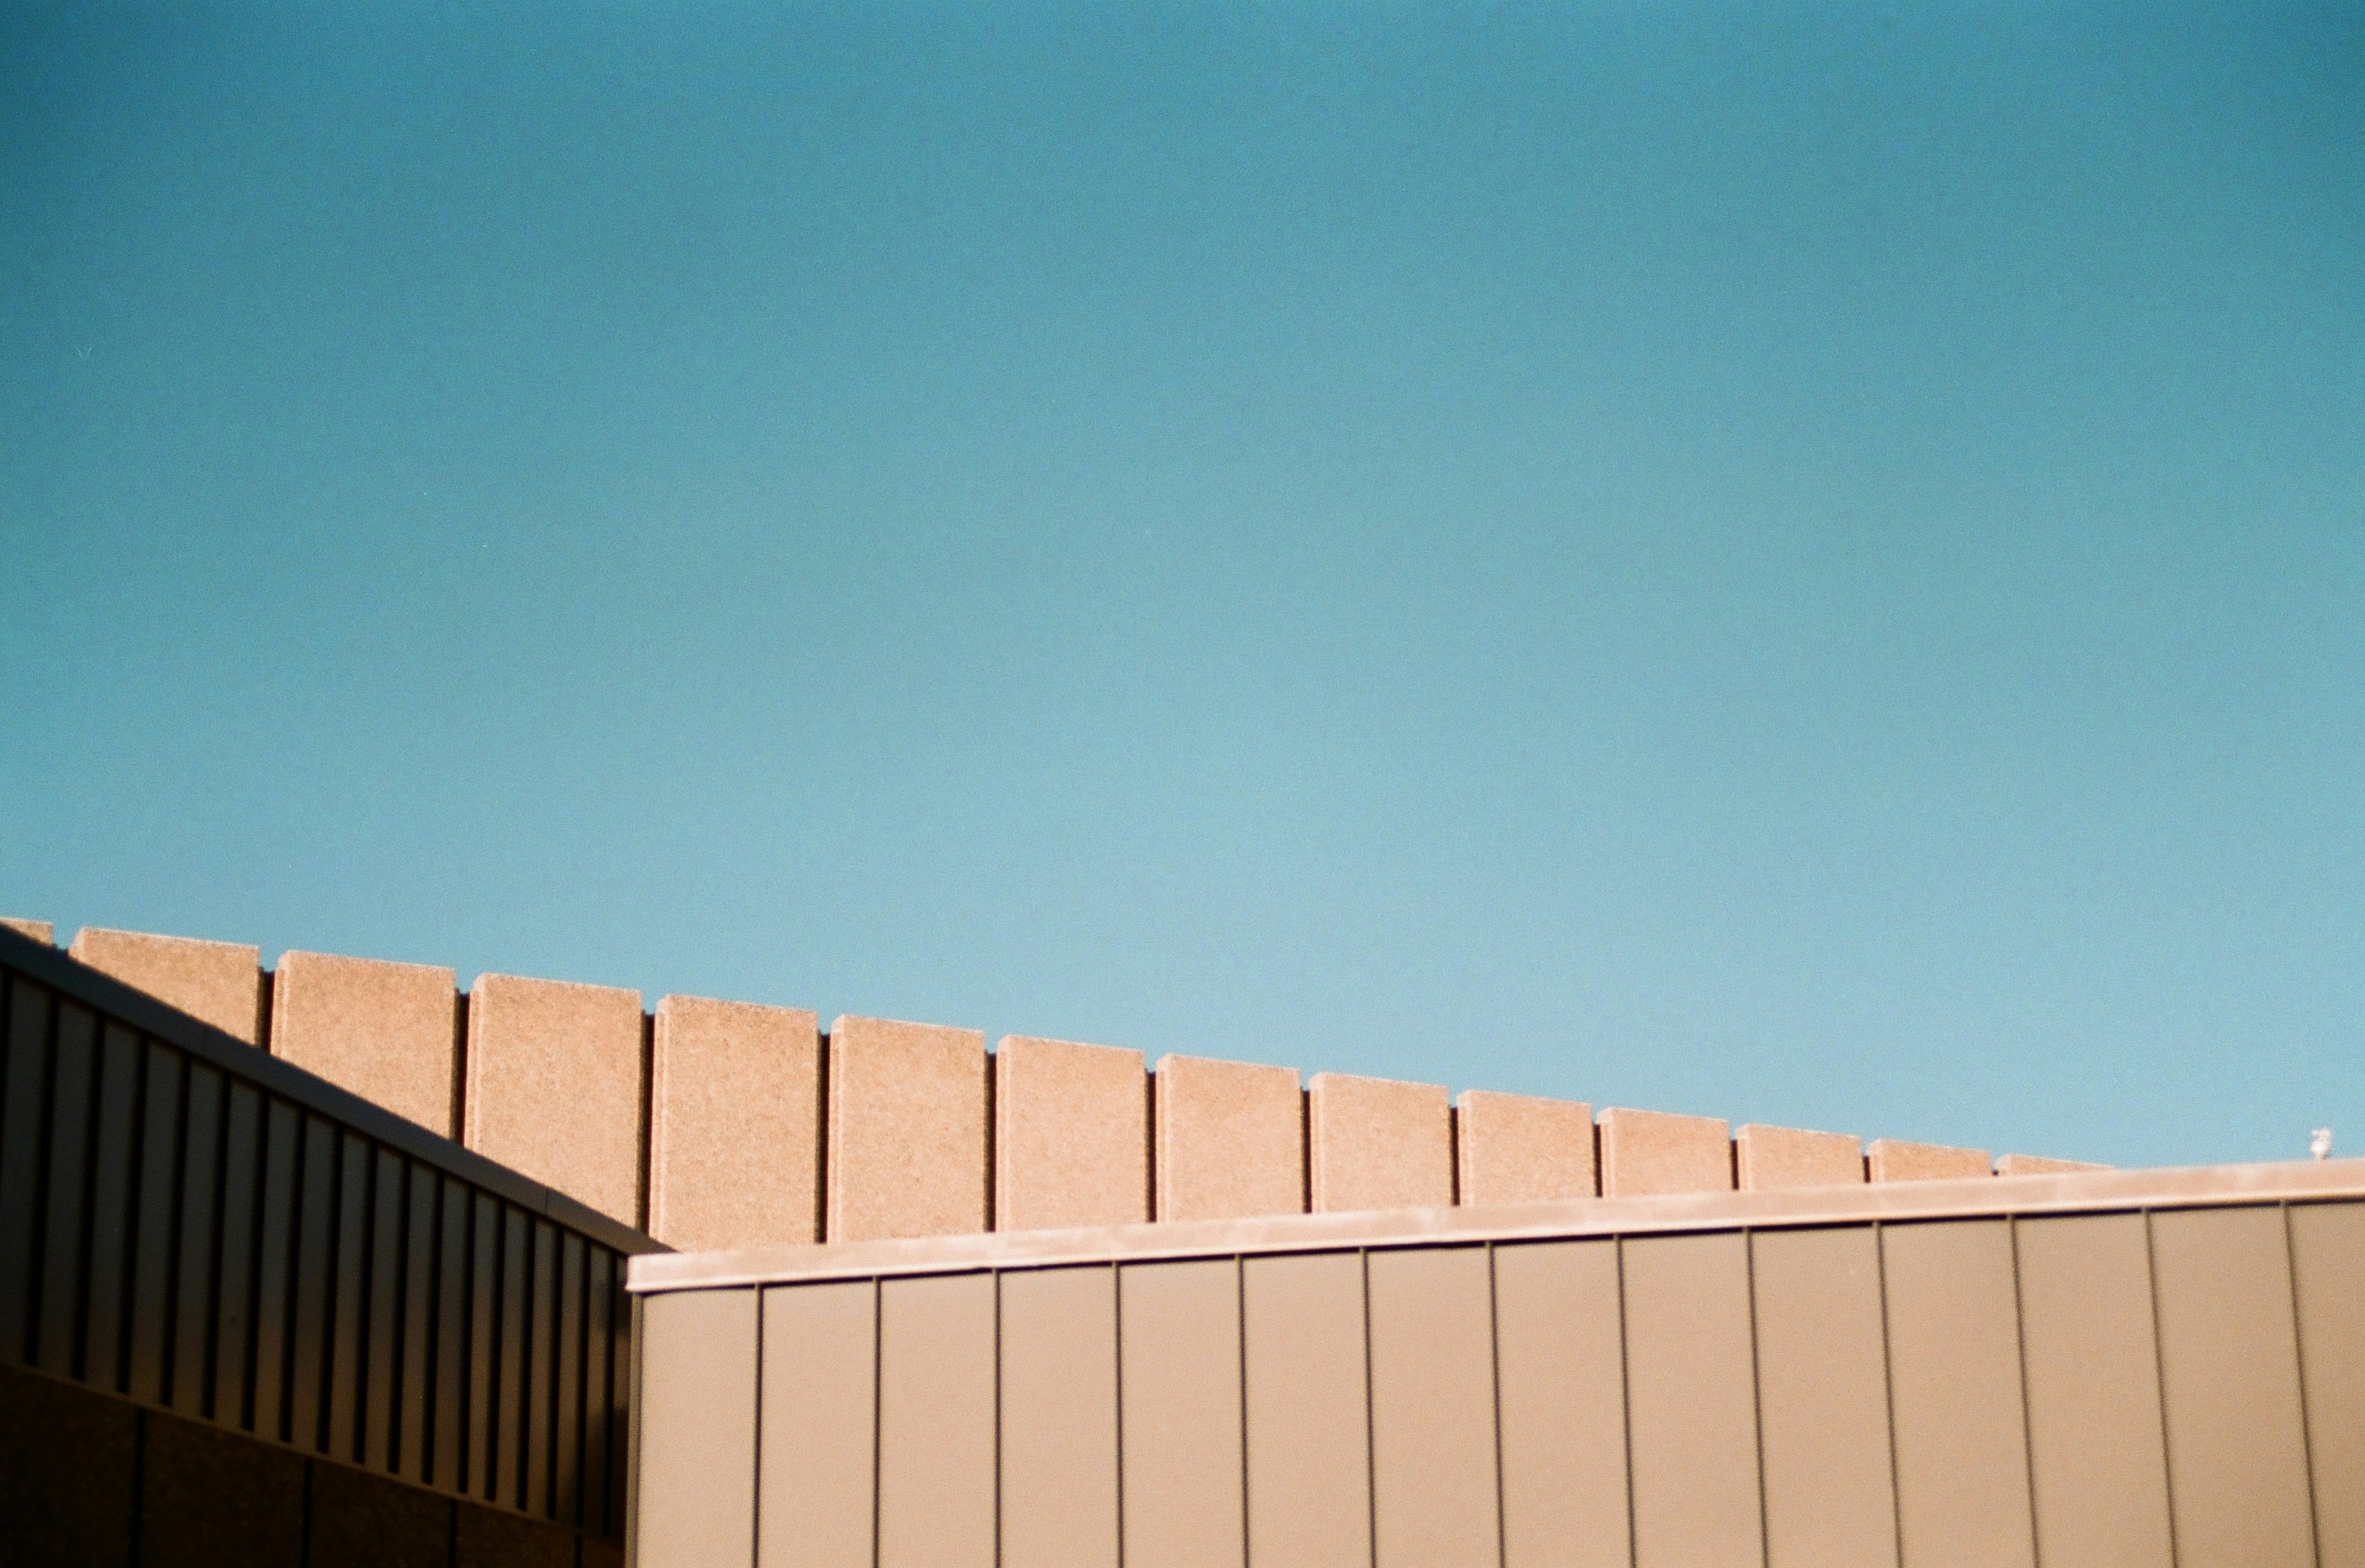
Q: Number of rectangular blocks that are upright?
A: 14